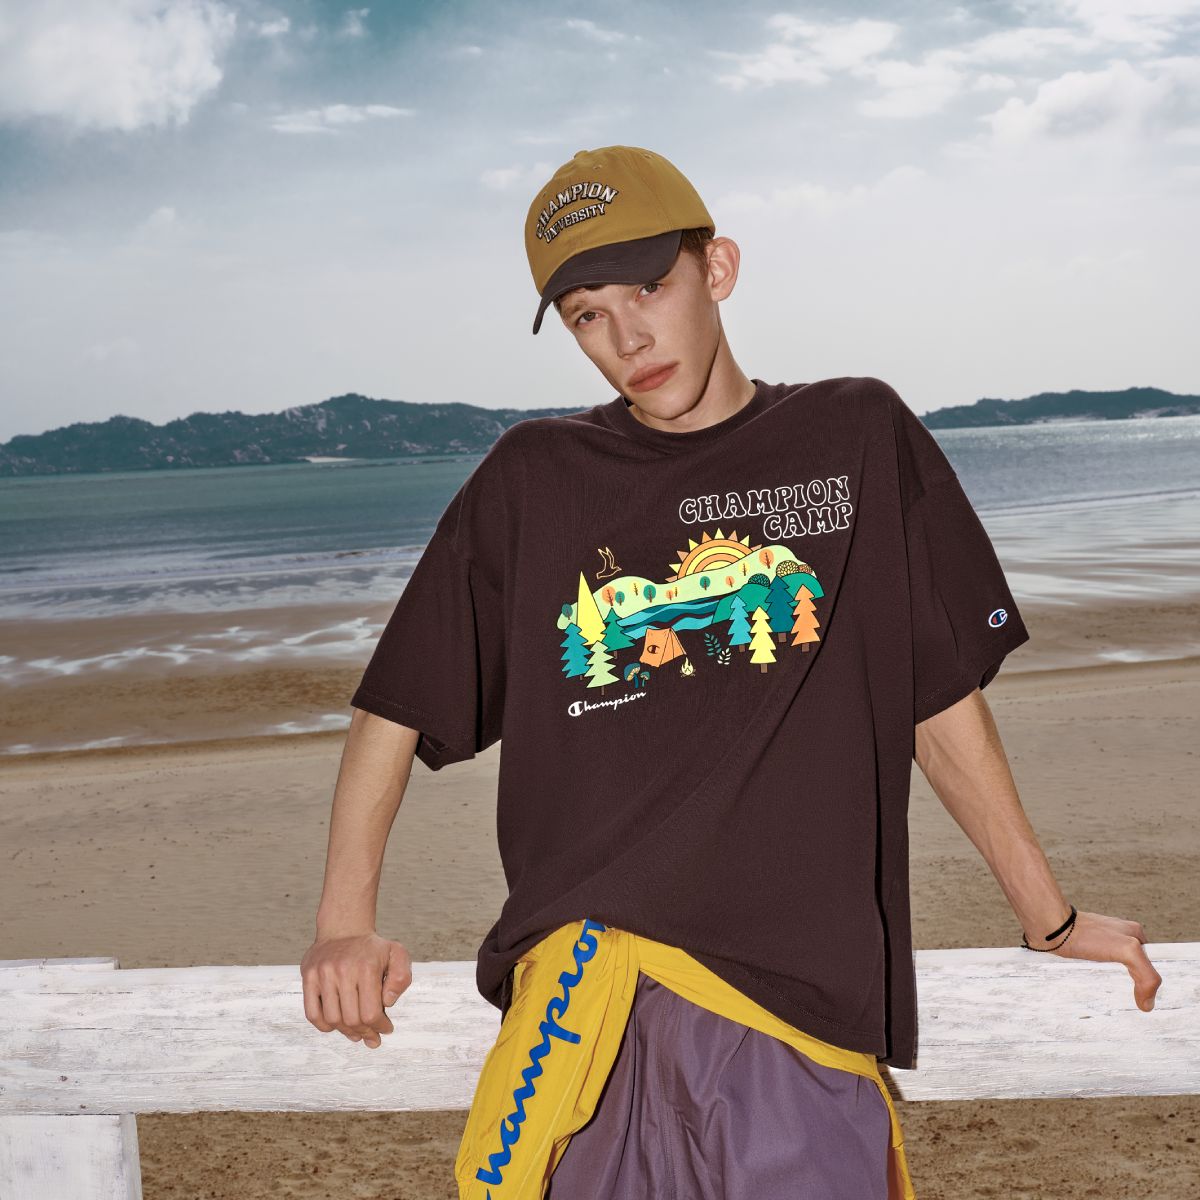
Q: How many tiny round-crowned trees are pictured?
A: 11